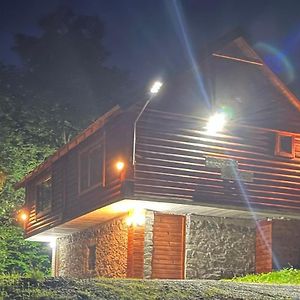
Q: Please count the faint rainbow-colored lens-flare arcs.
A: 1